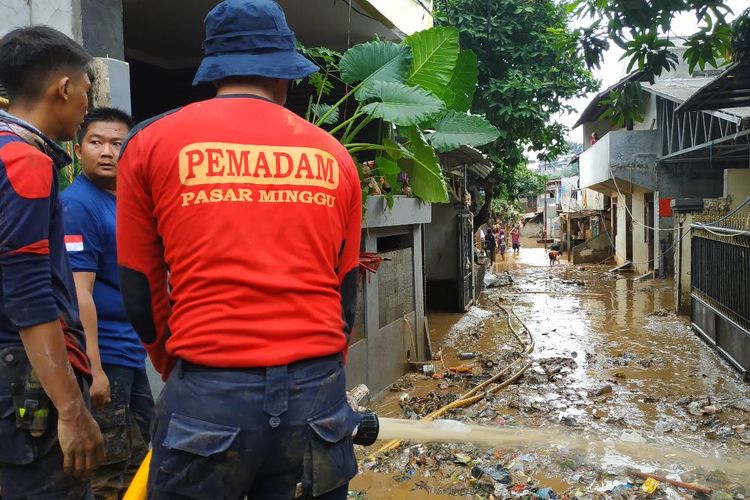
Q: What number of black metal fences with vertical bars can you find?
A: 1